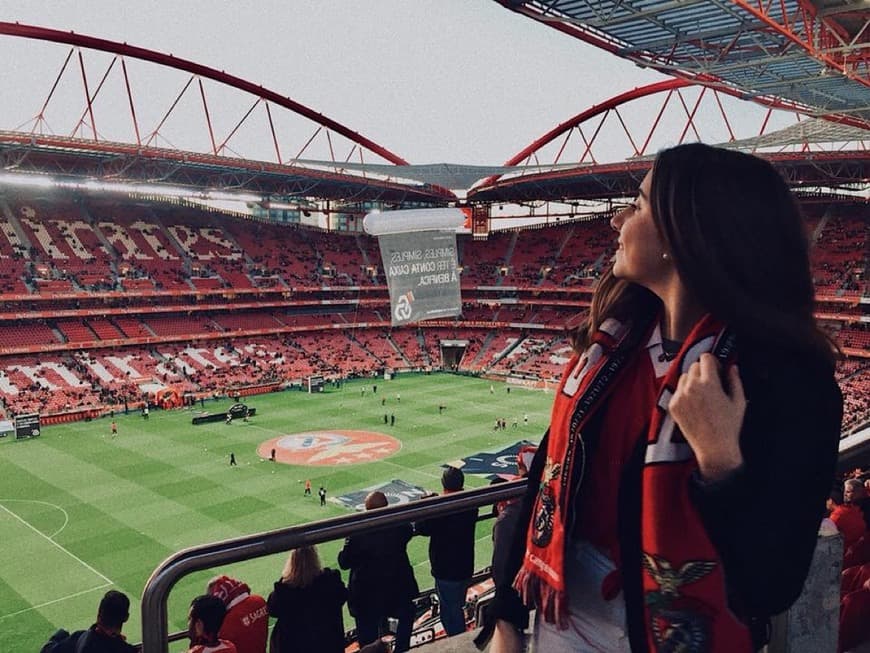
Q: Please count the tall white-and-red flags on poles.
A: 0